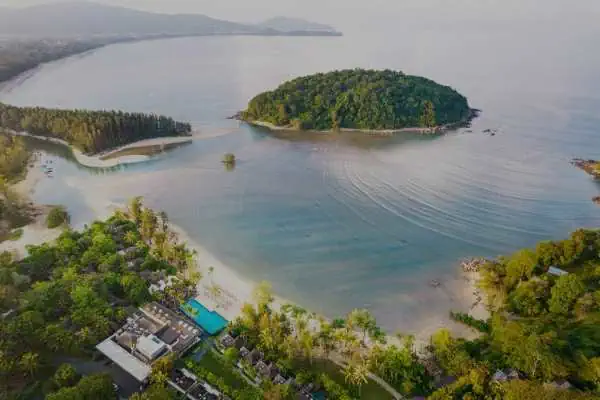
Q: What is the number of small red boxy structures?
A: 0